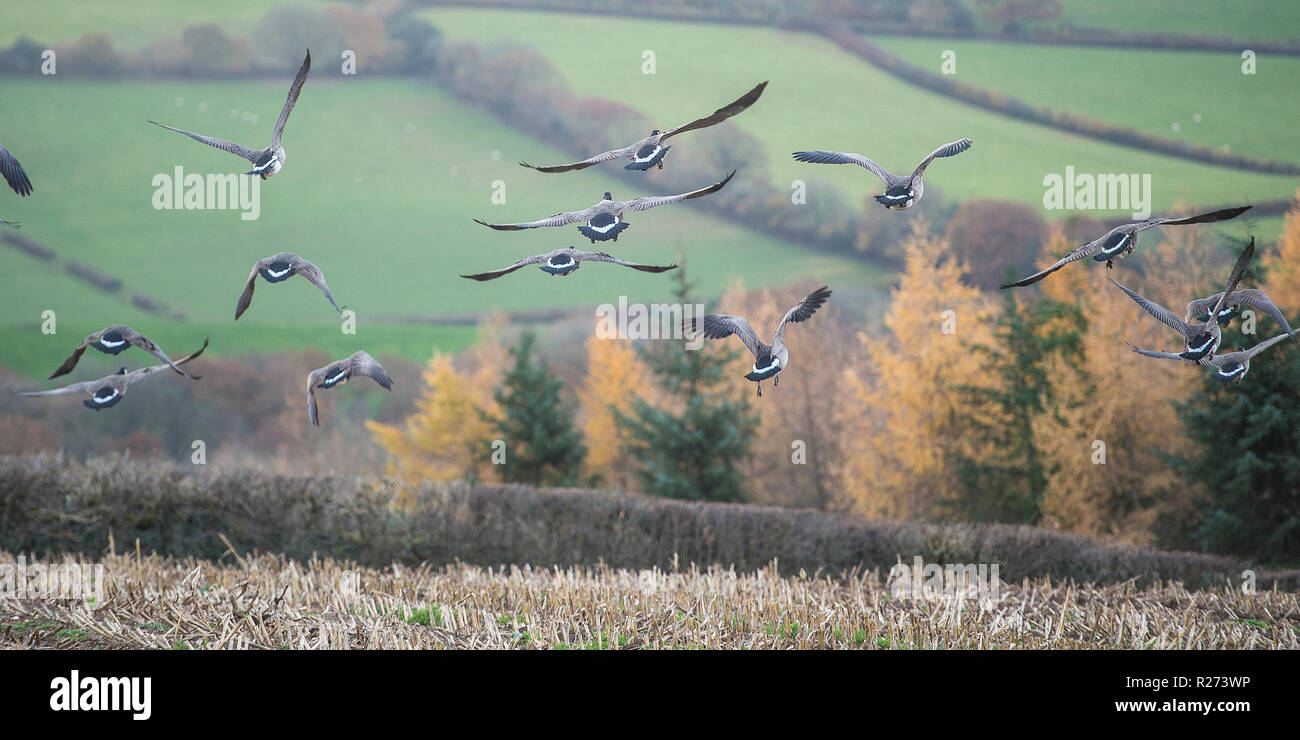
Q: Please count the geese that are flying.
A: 15